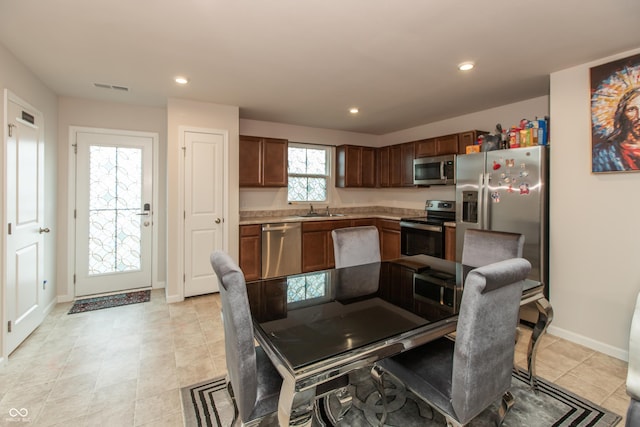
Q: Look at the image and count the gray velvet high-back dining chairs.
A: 4